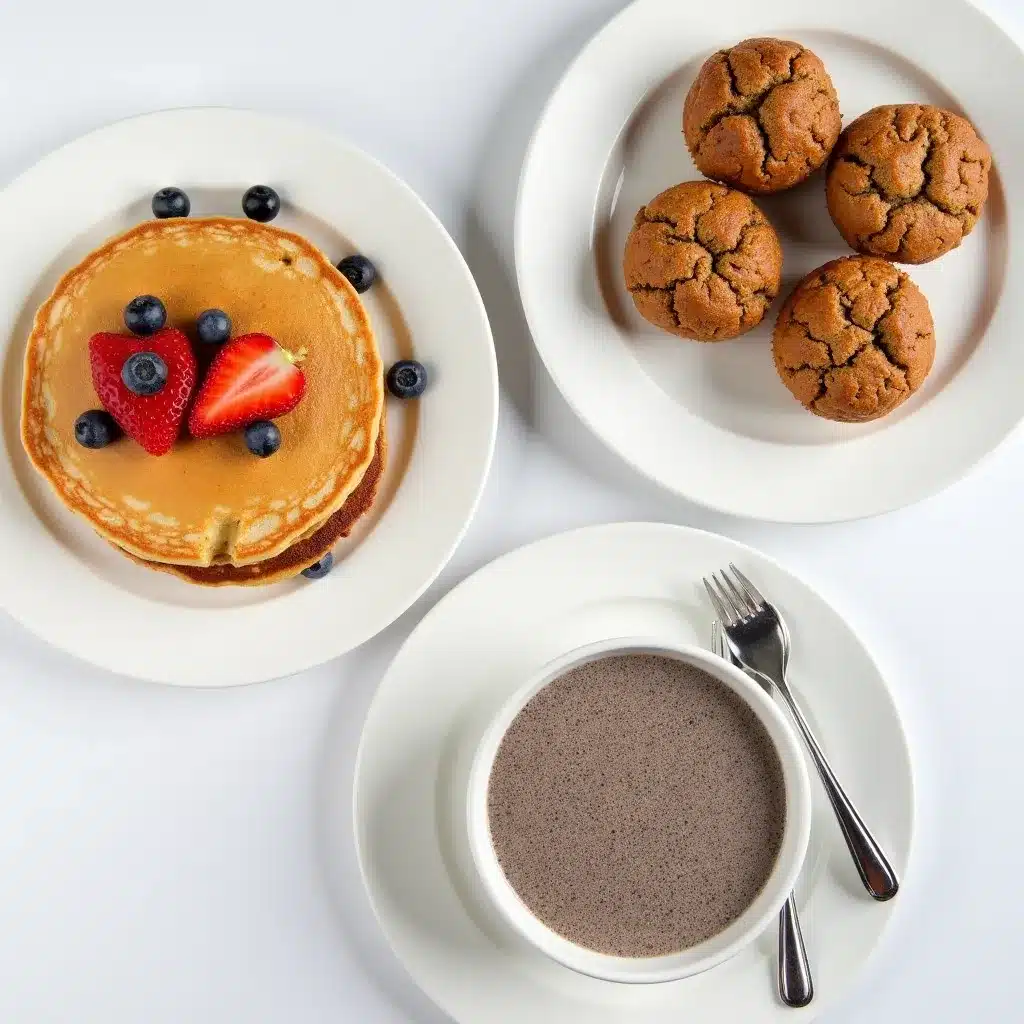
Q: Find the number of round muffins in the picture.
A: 4